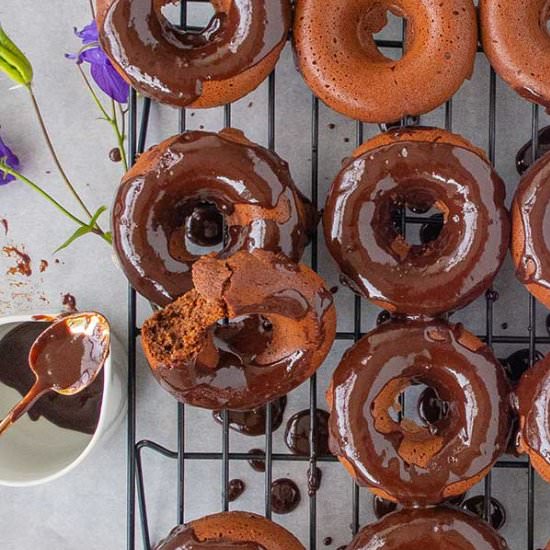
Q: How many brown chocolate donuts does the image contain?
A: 11